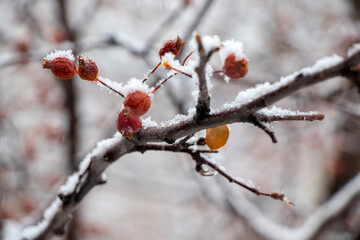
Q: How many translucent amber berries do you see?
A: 1